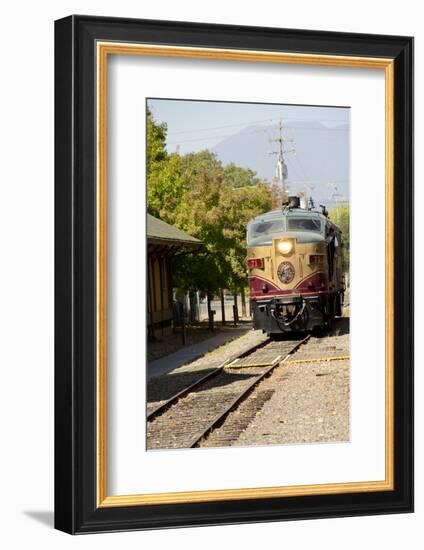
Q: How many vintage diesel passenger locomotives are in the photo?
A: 1